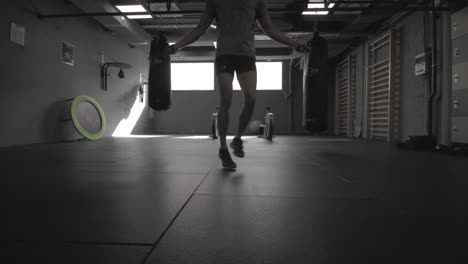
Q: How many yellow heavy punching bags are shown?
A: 0